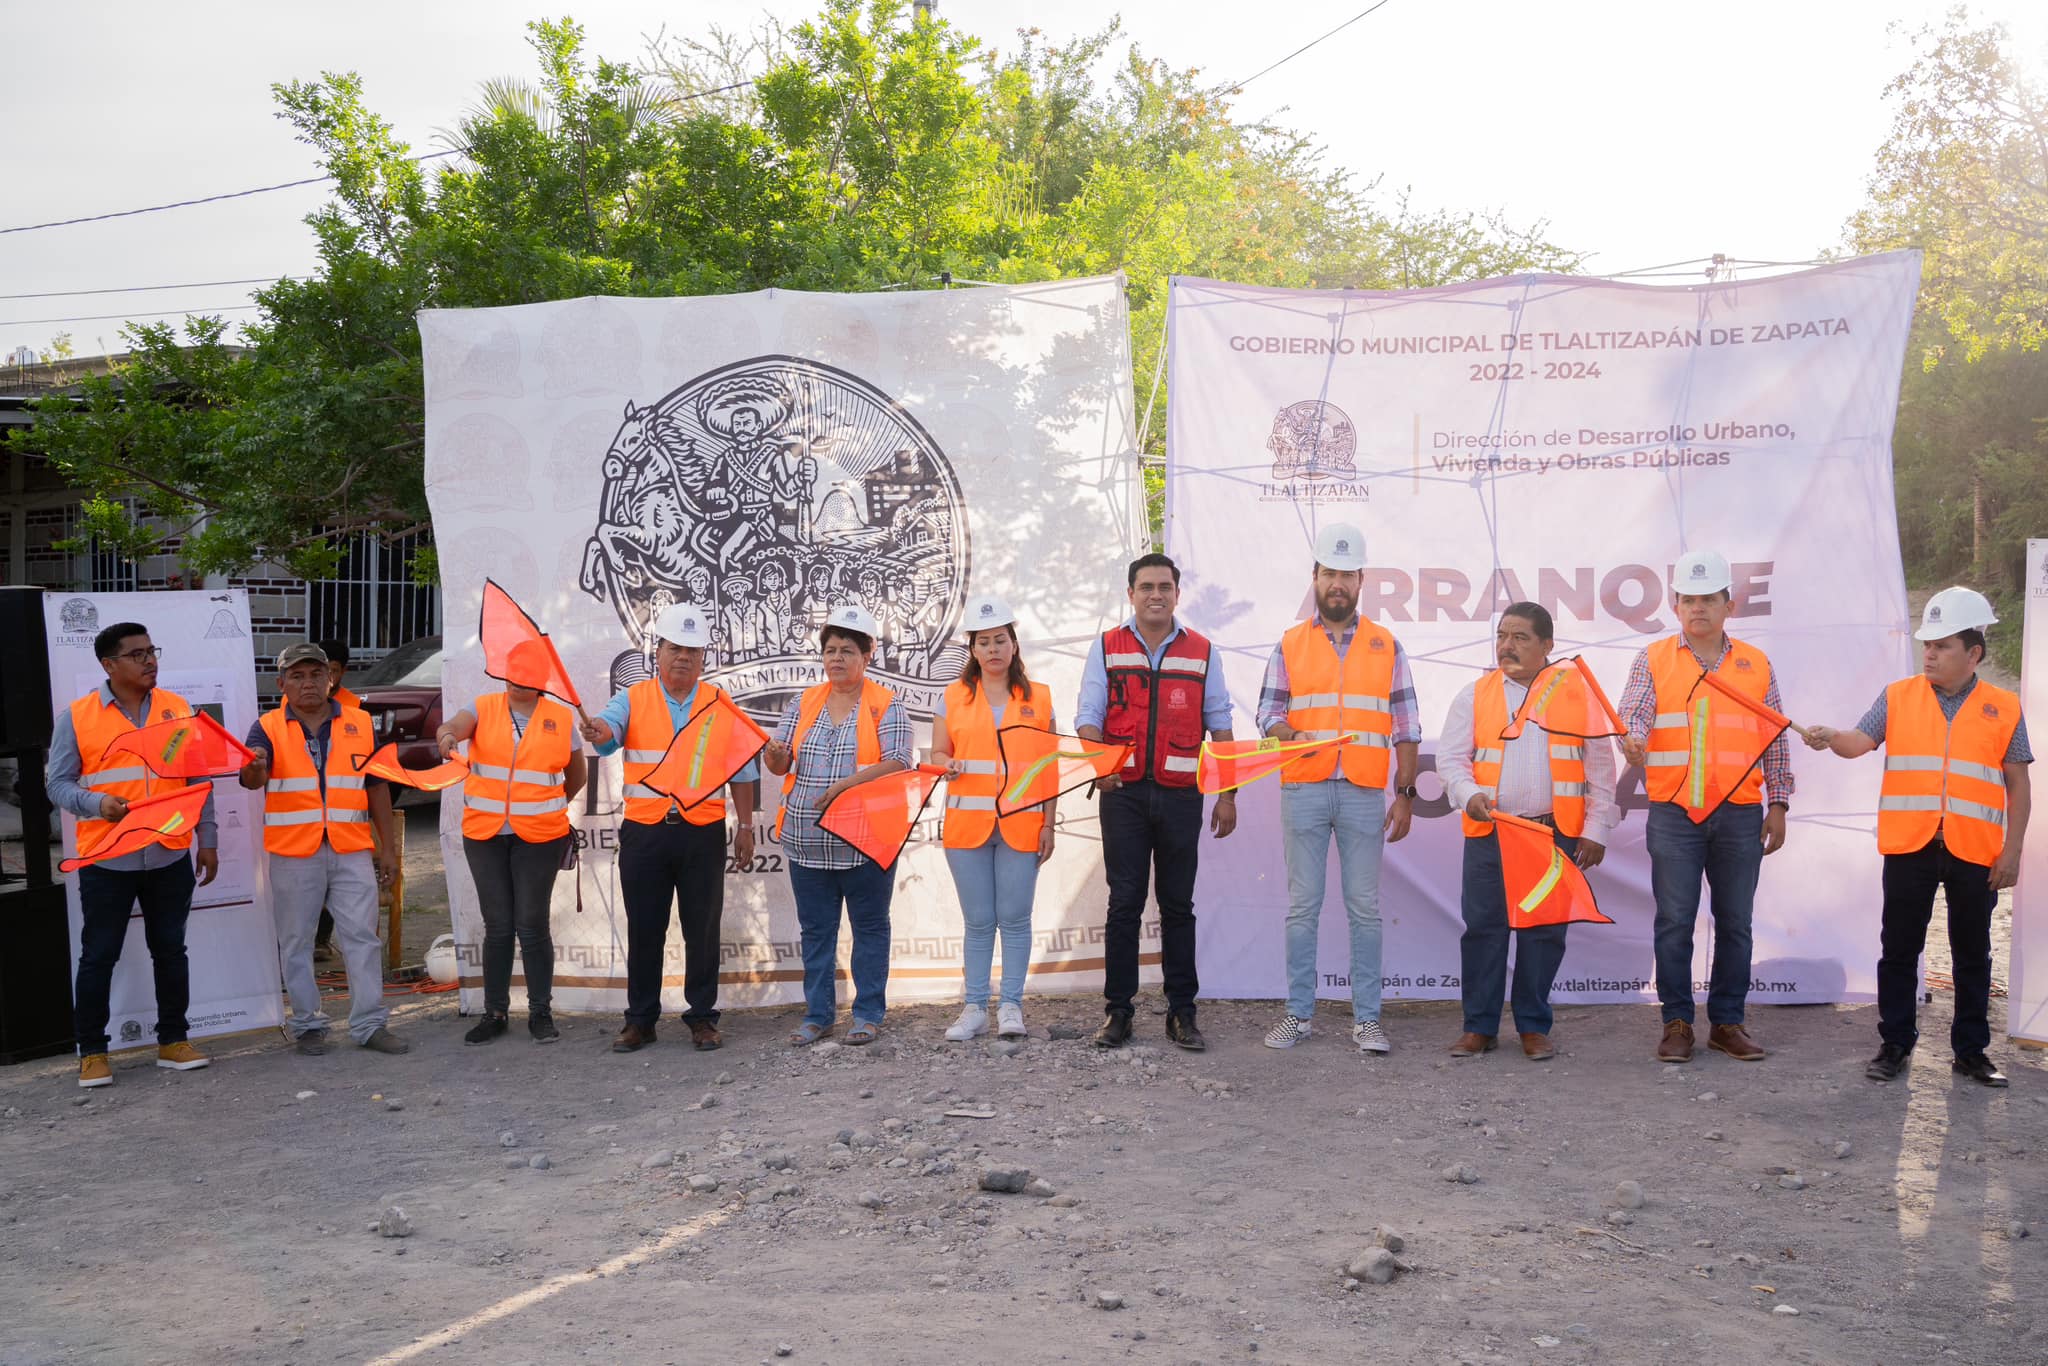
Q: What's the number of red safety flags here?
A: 11